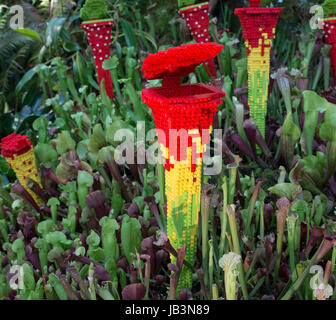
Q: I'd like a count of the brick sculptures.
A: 6